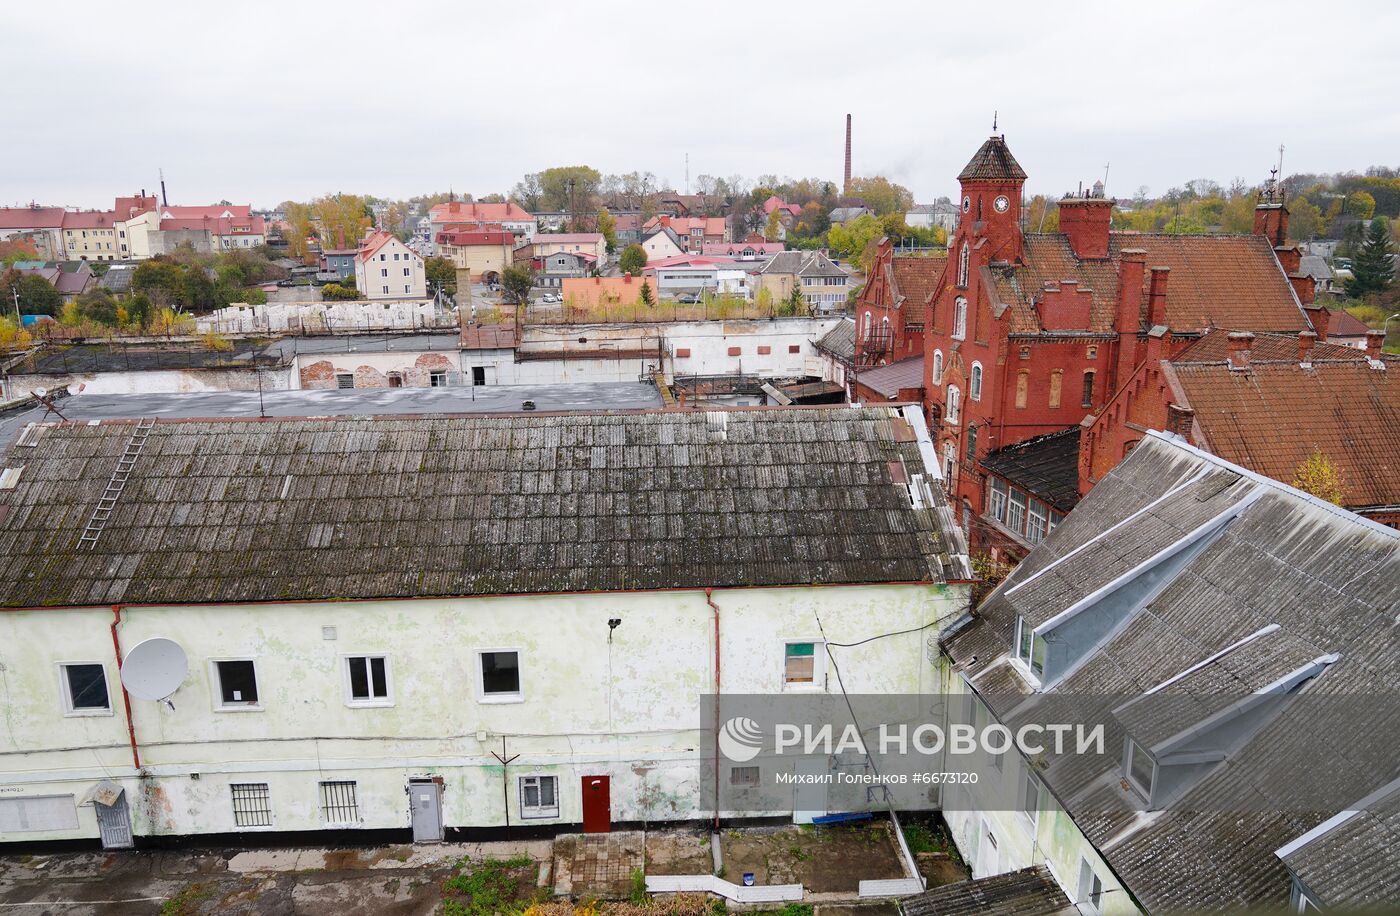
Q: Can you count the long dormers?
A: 3